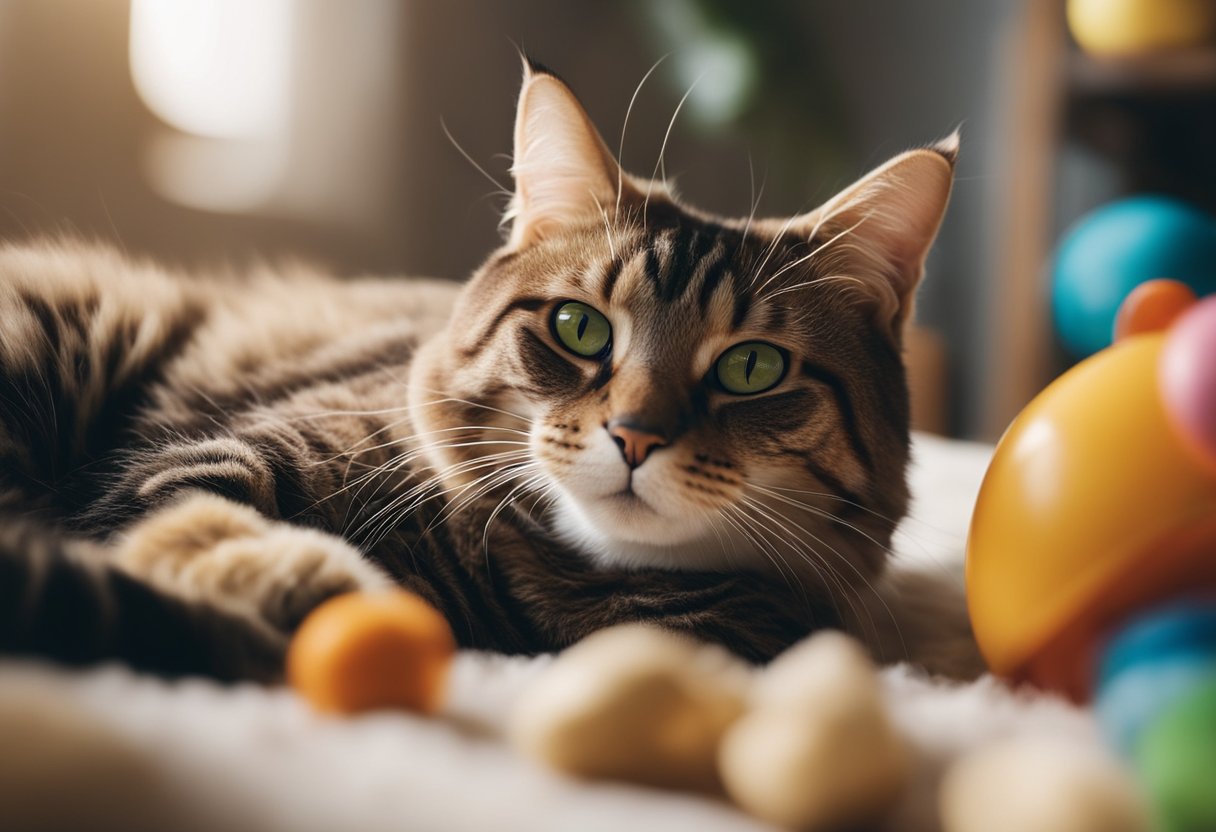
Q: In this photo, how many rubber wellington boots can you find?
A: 0